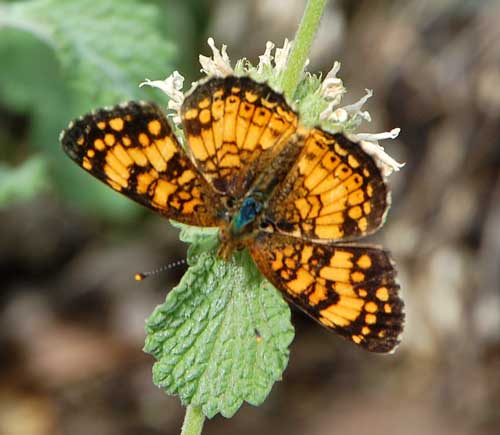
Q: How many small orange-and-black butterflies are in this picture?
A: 1